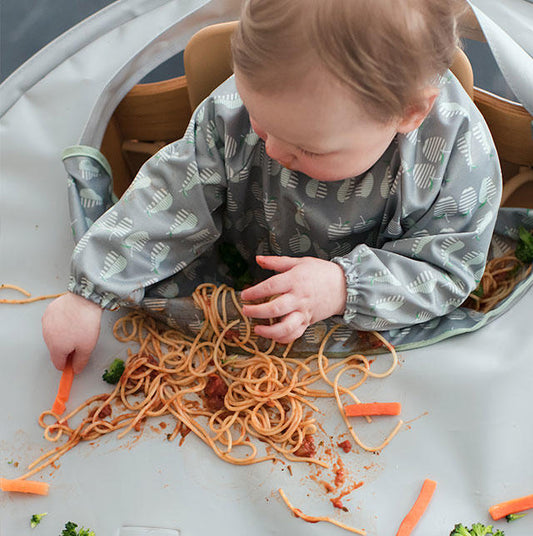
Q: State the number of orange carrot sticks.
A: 5